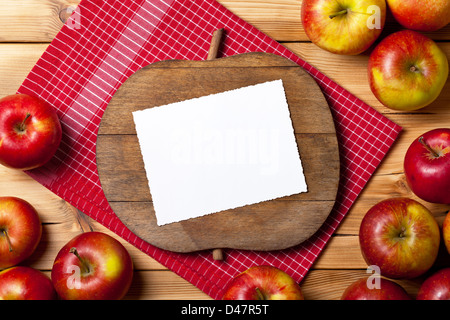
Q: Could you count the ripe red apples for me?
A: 13